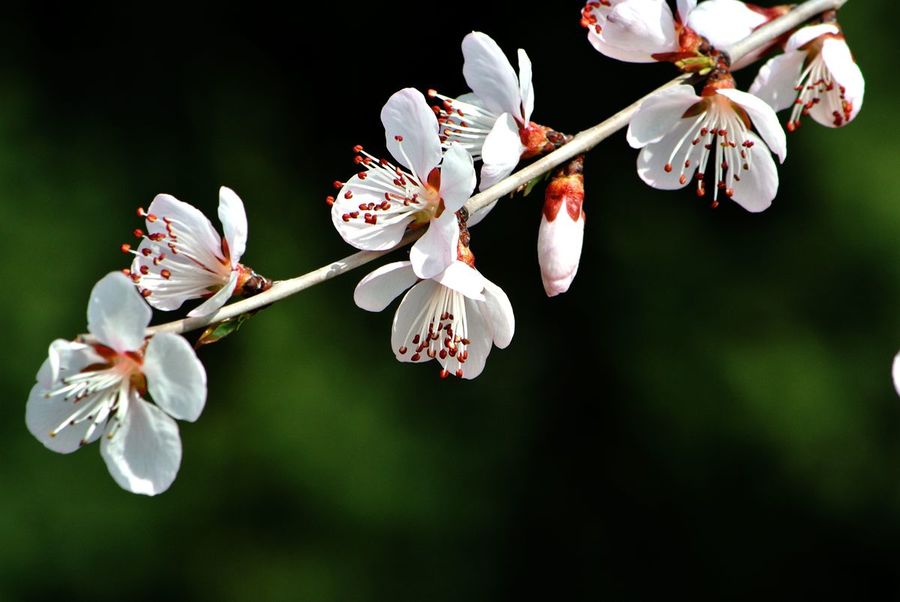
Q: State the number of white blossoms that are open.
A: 8